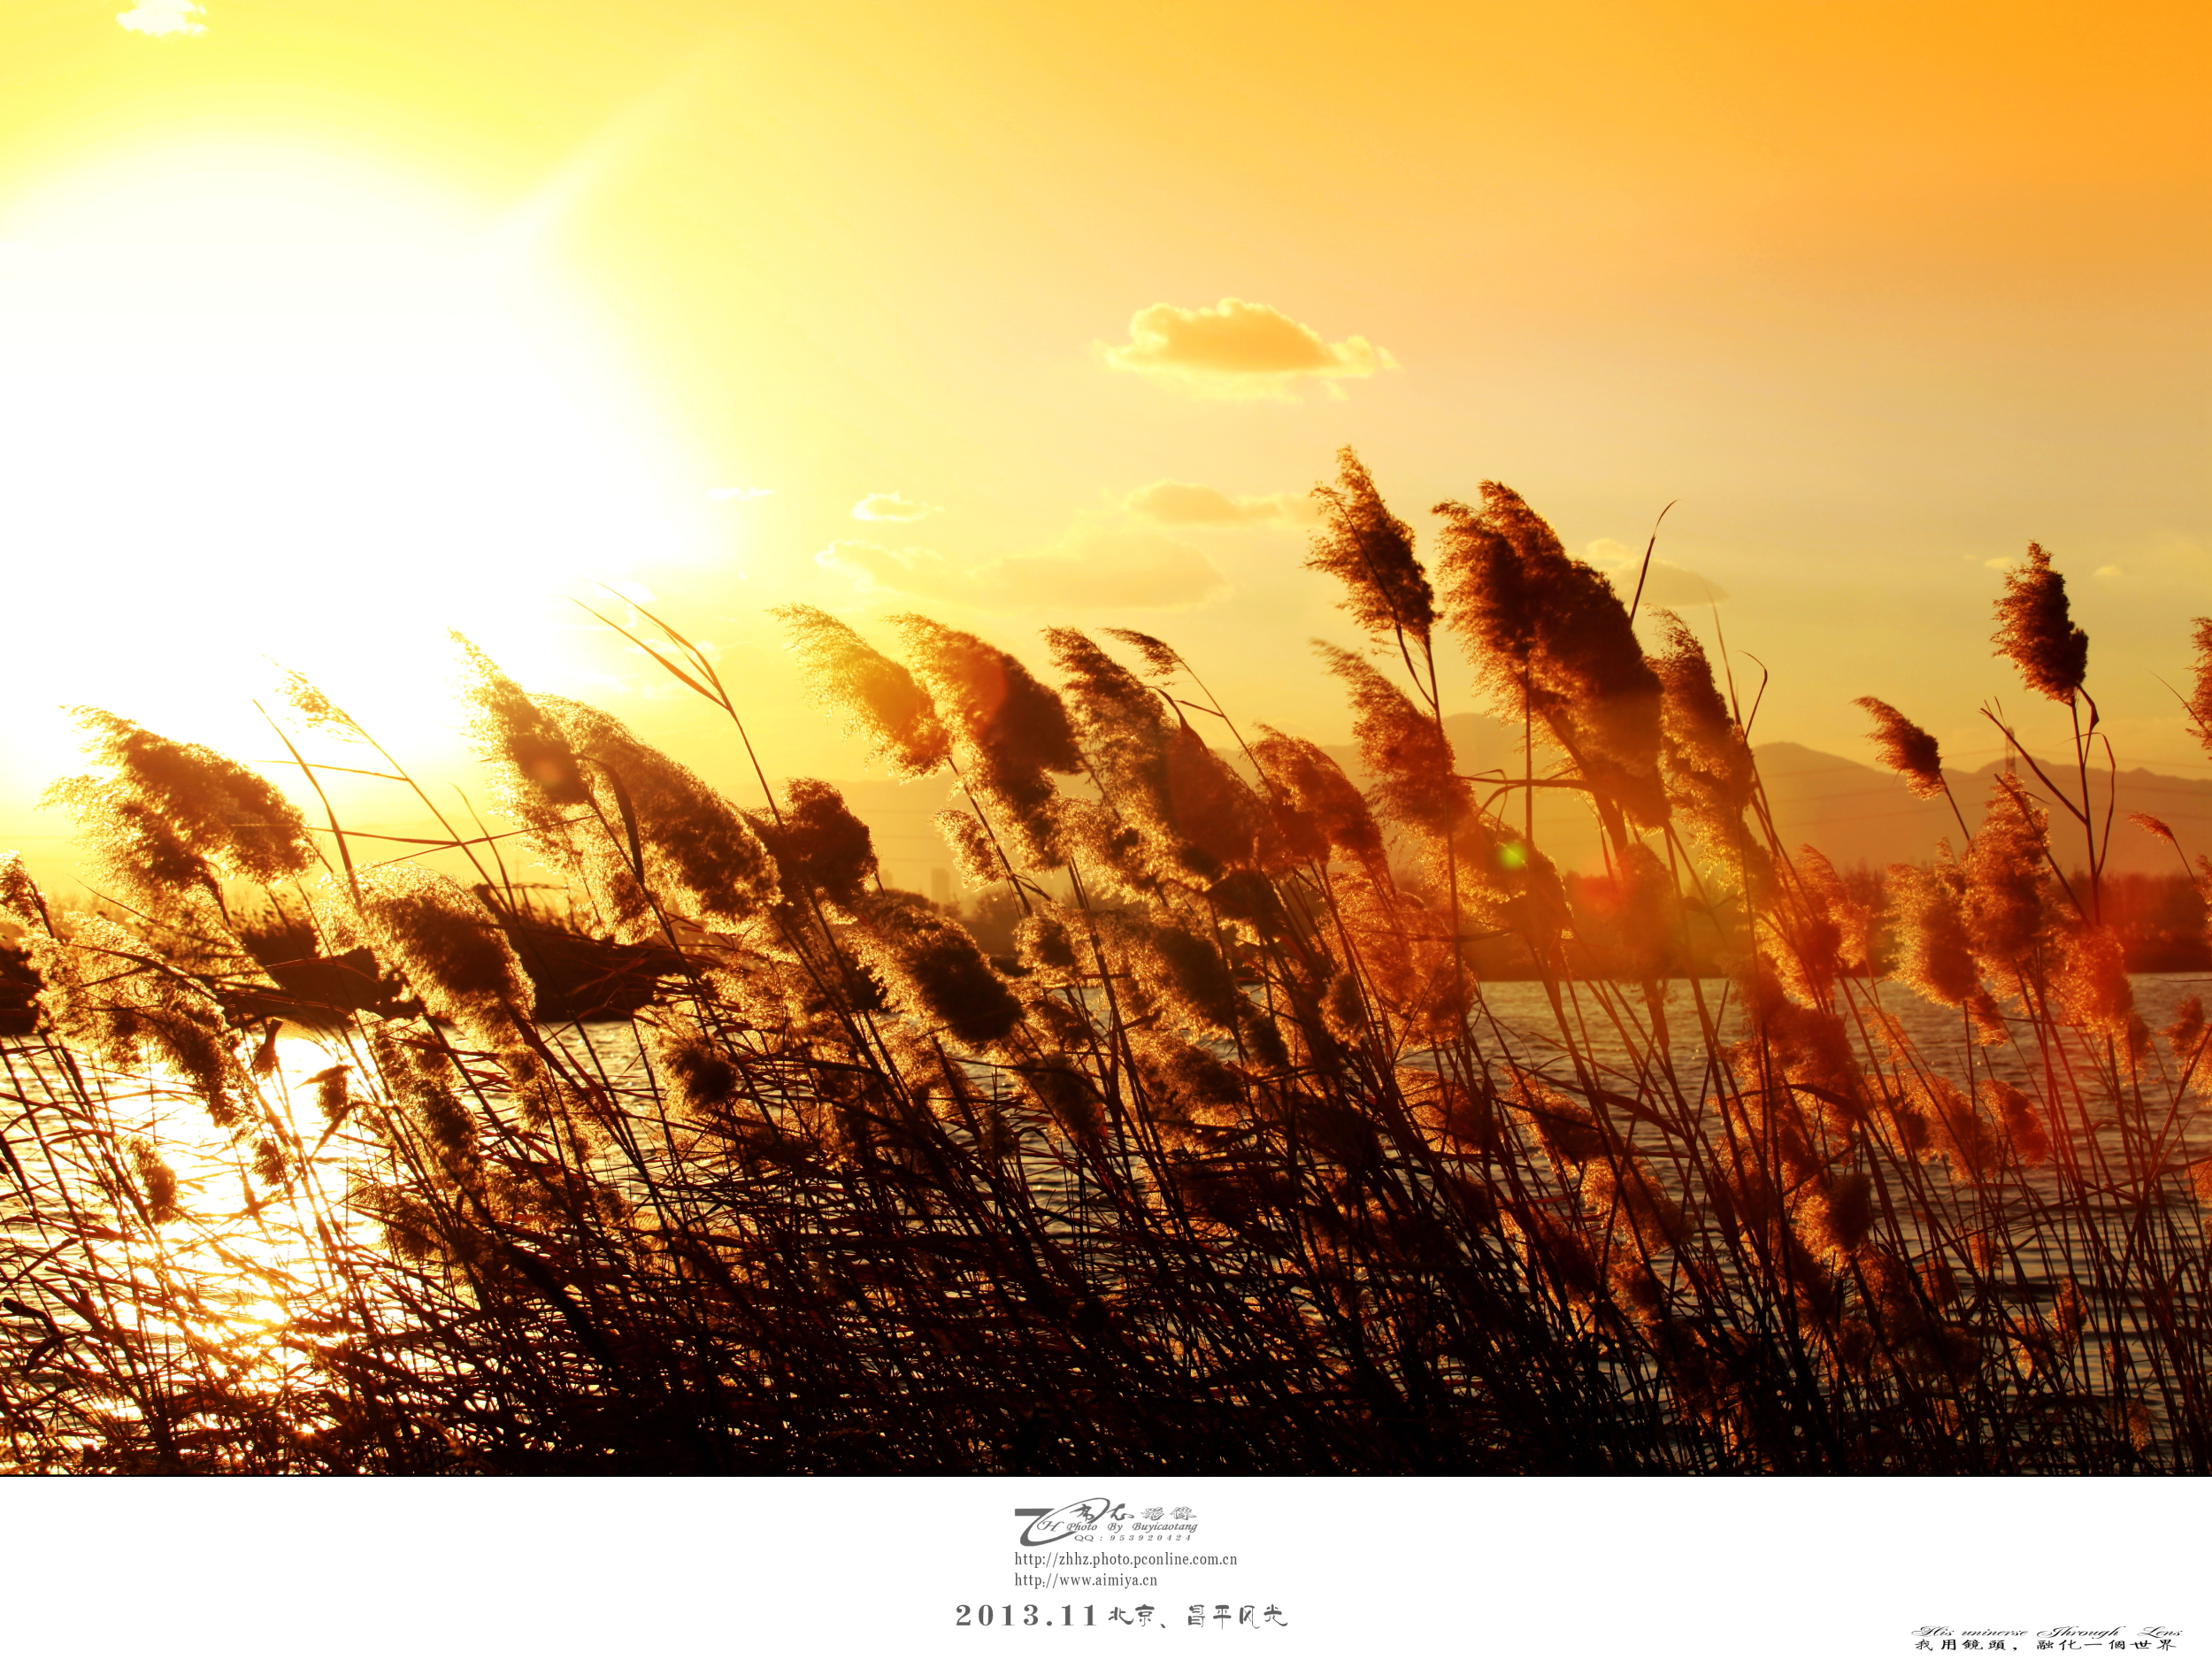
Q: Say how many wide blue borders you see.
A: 0